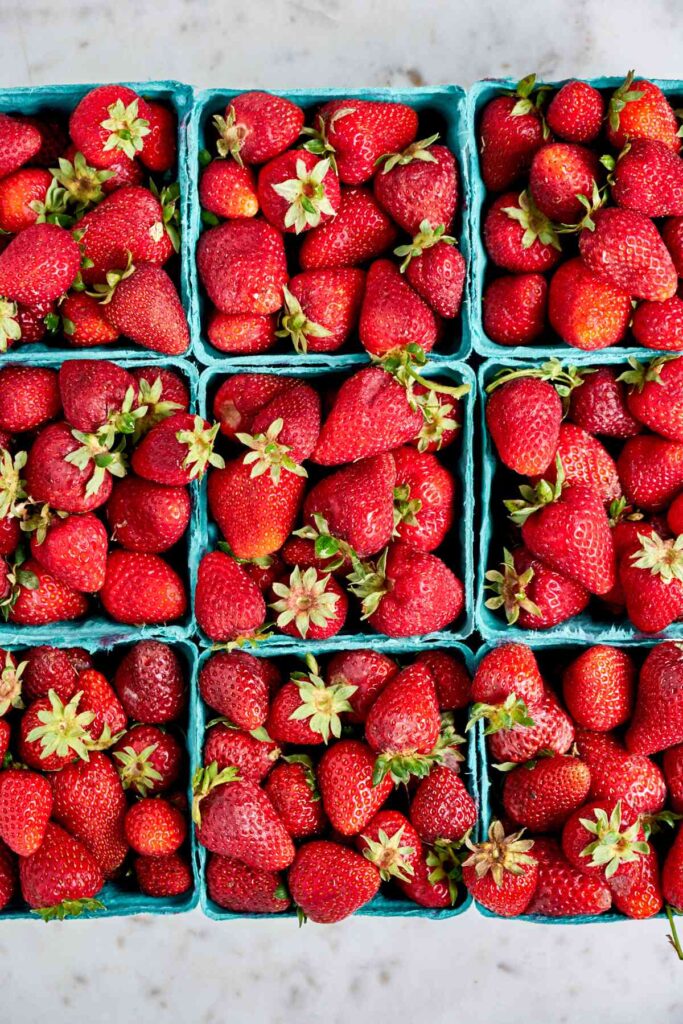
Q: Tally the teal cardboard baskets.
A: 9